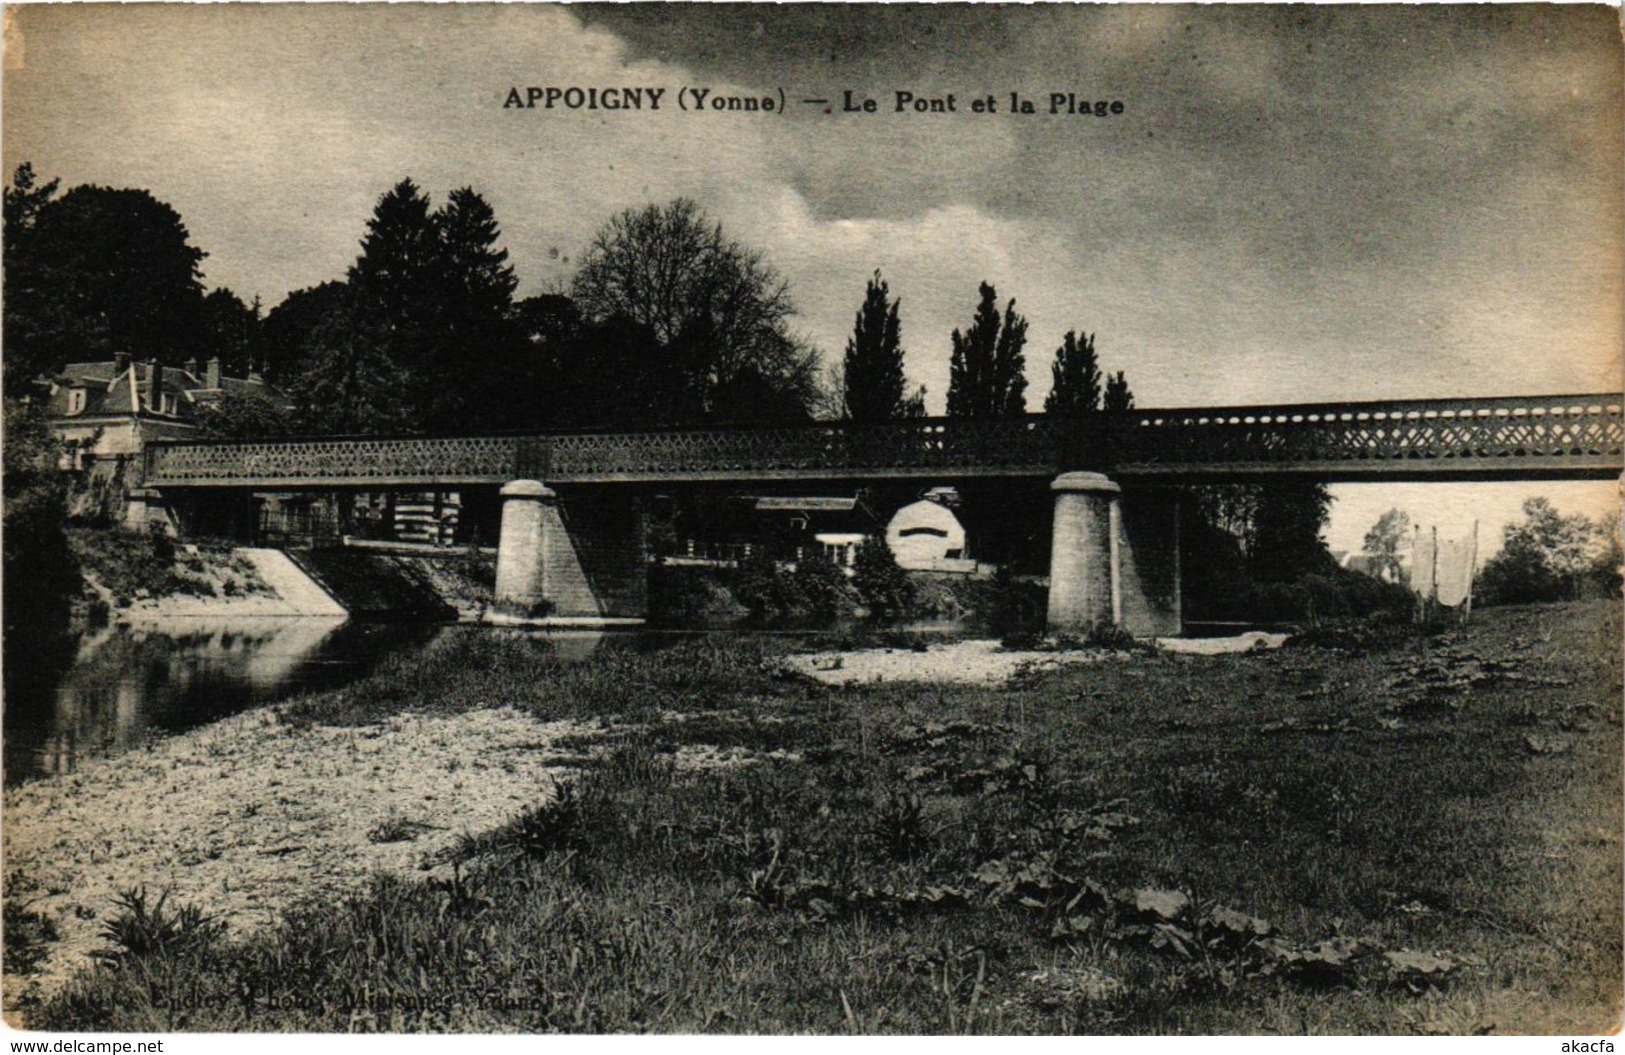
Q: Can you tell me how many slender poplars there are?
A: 4